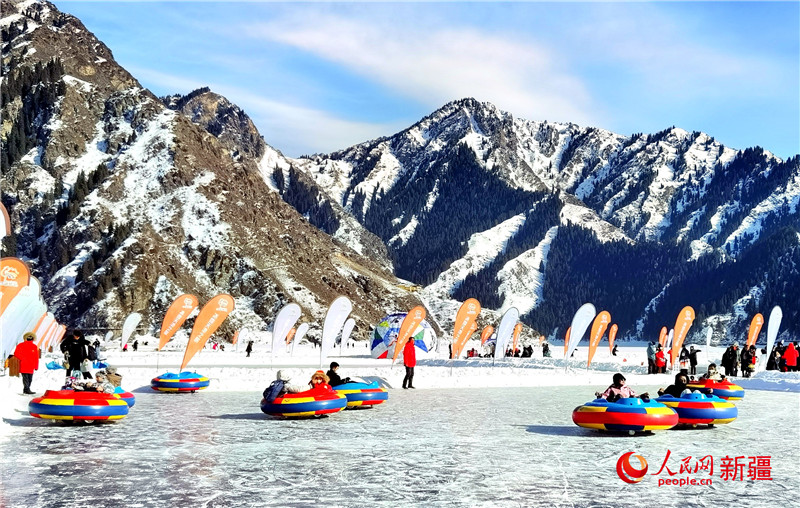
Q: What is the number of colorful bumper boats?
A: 8